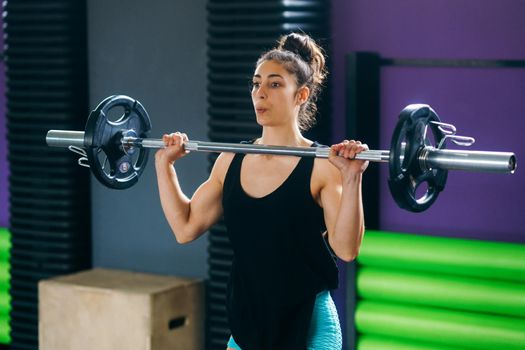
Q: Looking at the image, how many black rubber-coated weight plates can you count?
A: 2